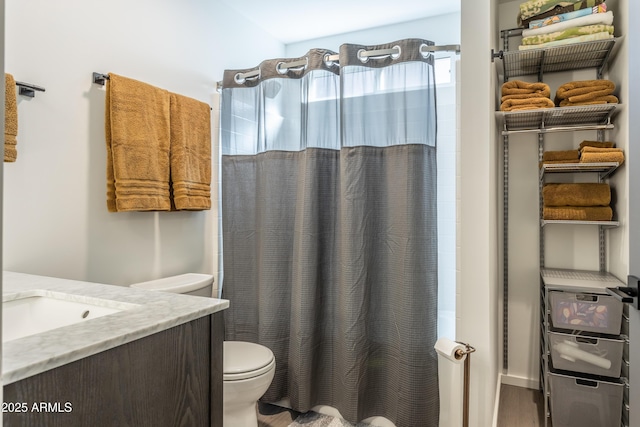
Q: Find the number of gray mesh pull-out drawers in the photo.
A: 3